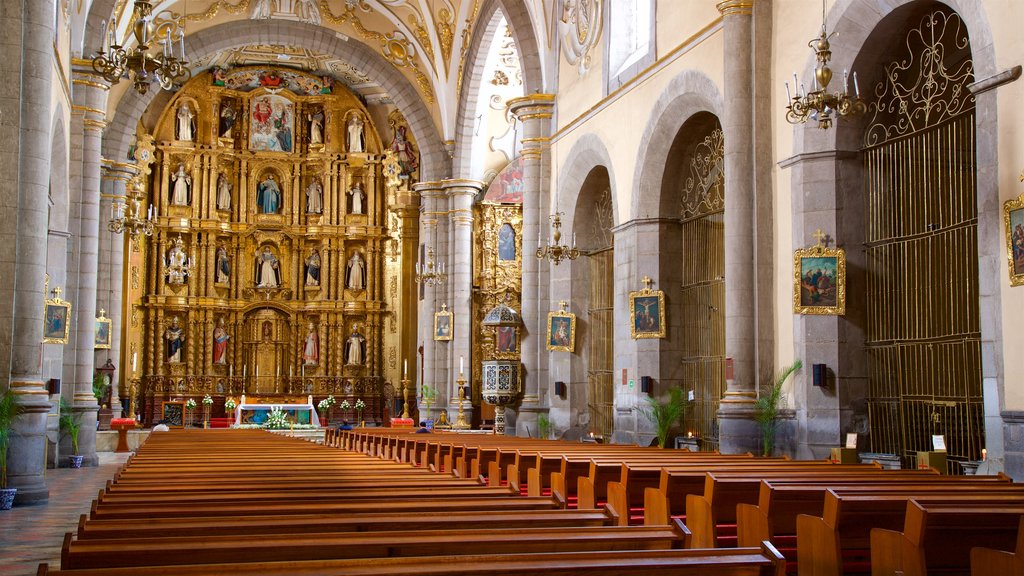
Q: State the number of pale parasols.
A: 0